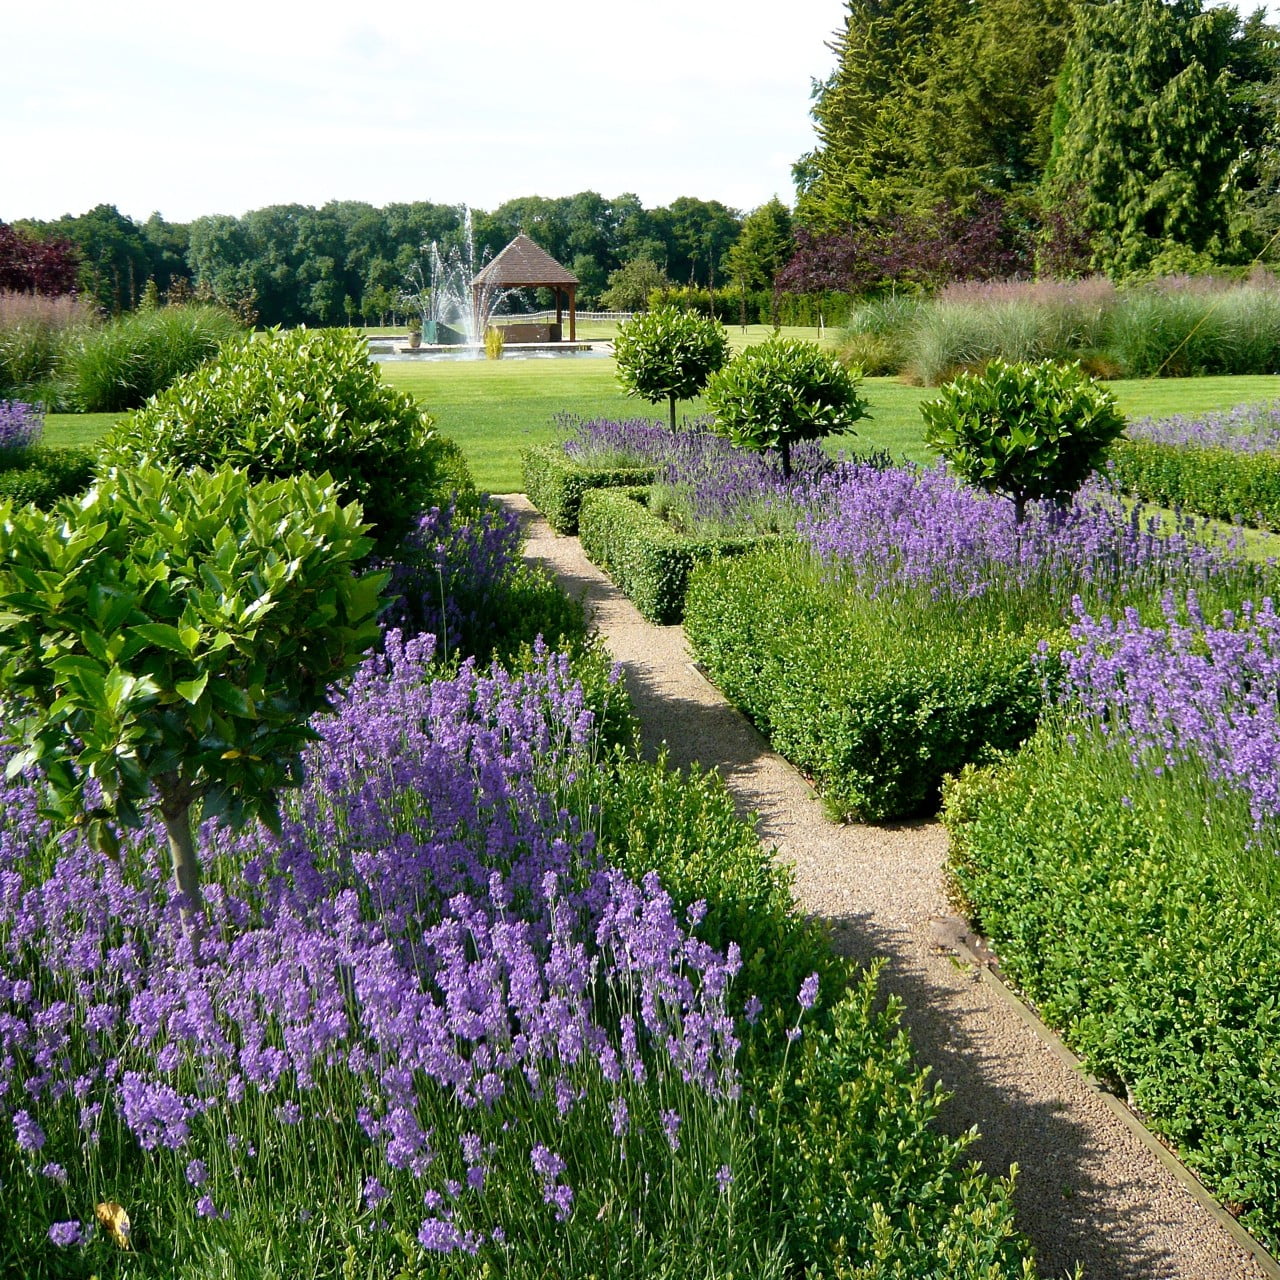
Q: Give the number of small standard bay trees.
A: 4